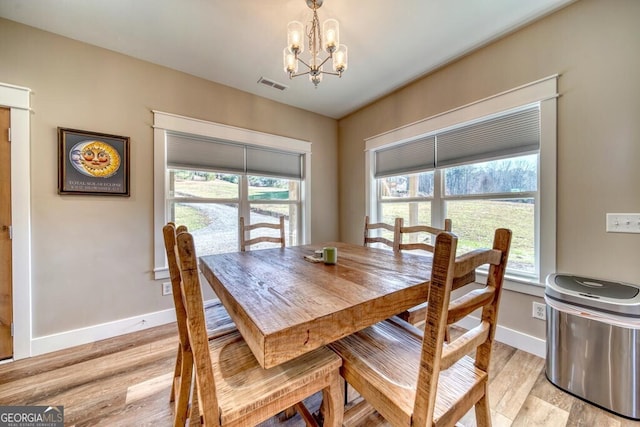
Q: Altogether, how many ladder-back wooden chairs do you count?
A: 6